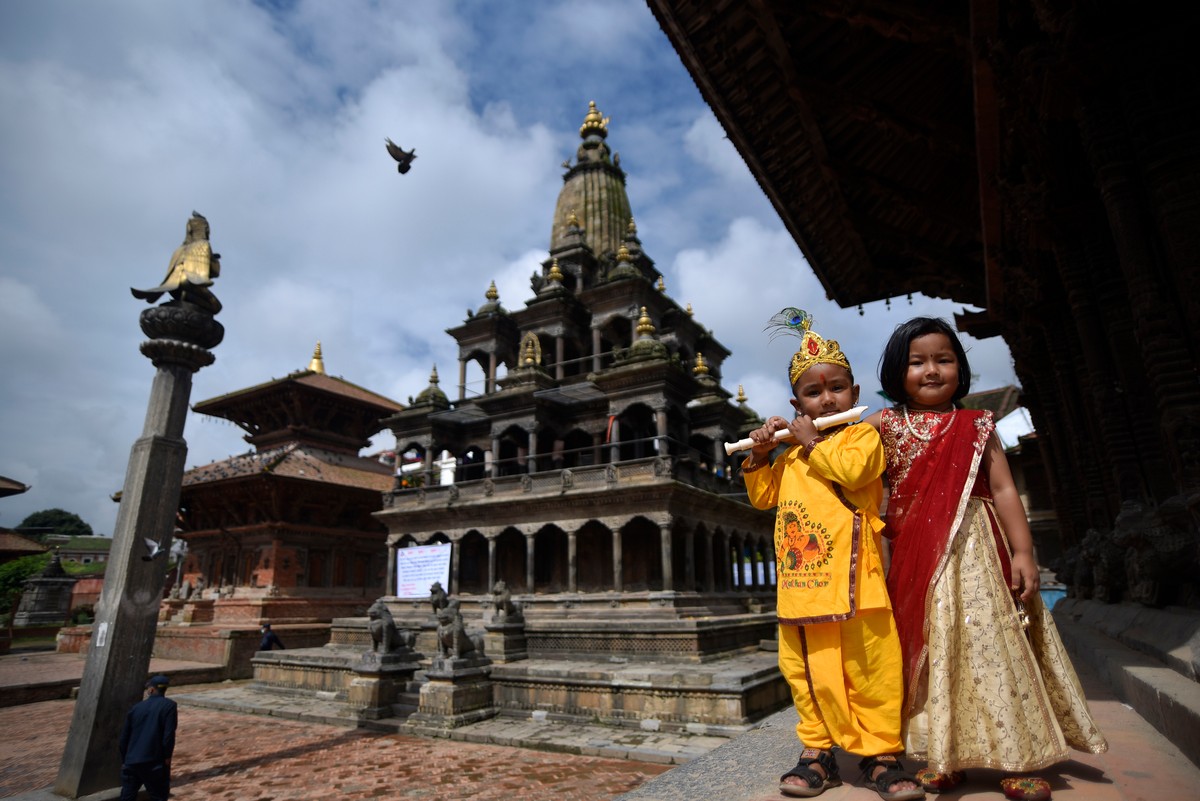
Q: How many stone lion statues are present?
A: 4